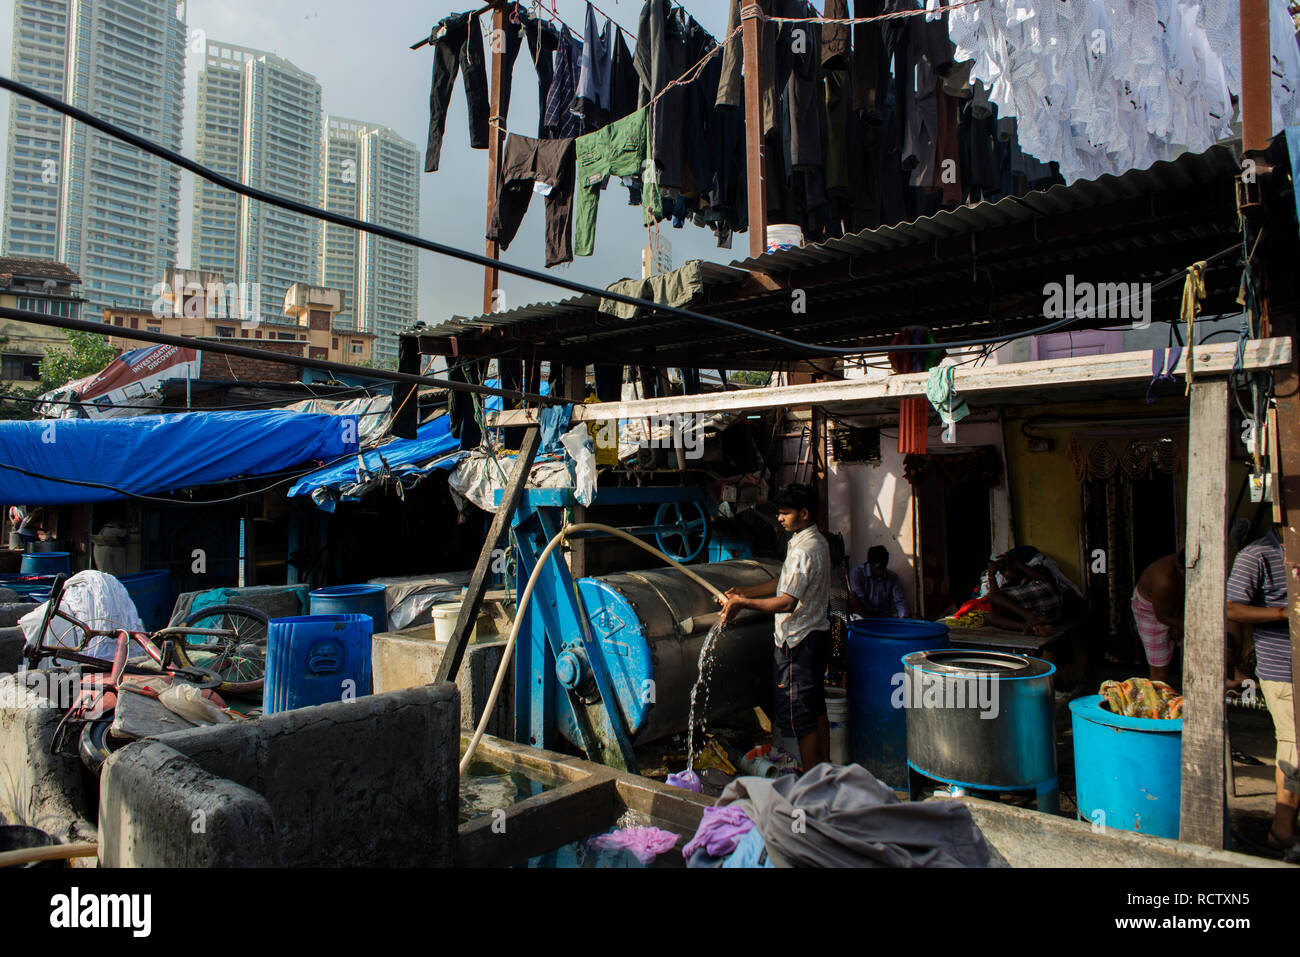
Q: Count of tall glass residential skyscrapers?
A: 3